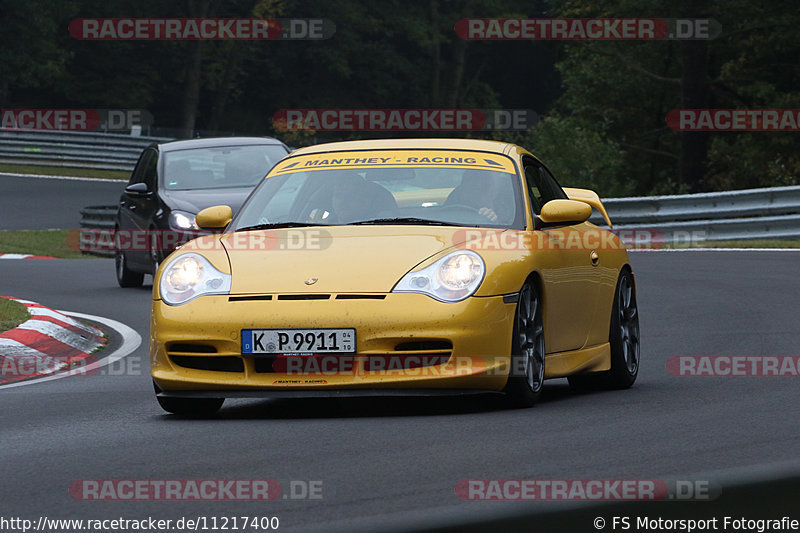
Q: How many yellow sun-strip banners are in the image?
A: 1